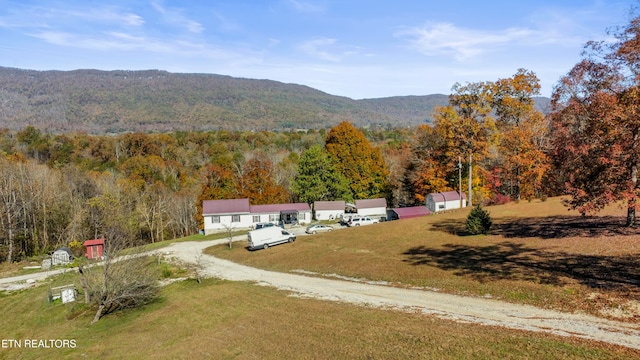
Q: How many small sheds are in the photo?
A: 2